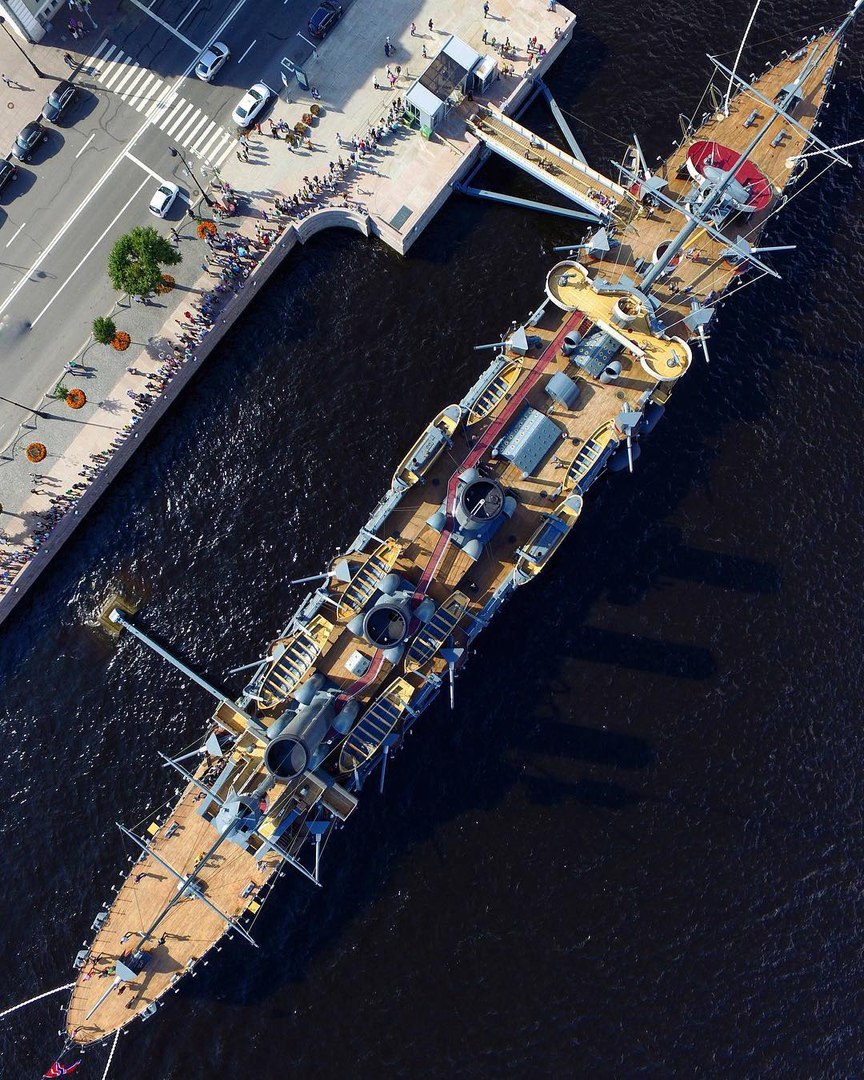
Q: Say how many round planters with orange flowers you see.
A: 5